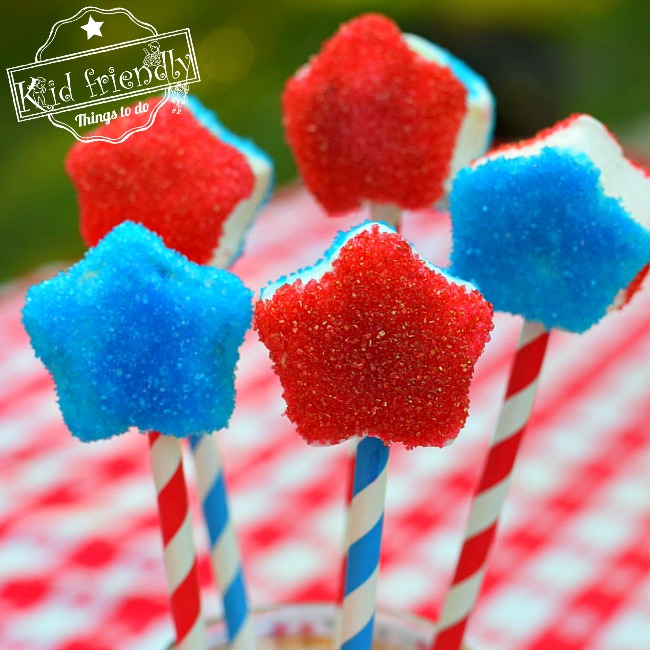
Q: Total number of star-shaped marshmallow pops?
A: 5